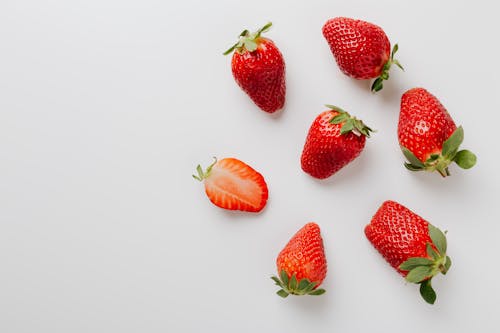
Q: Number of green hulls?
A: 7